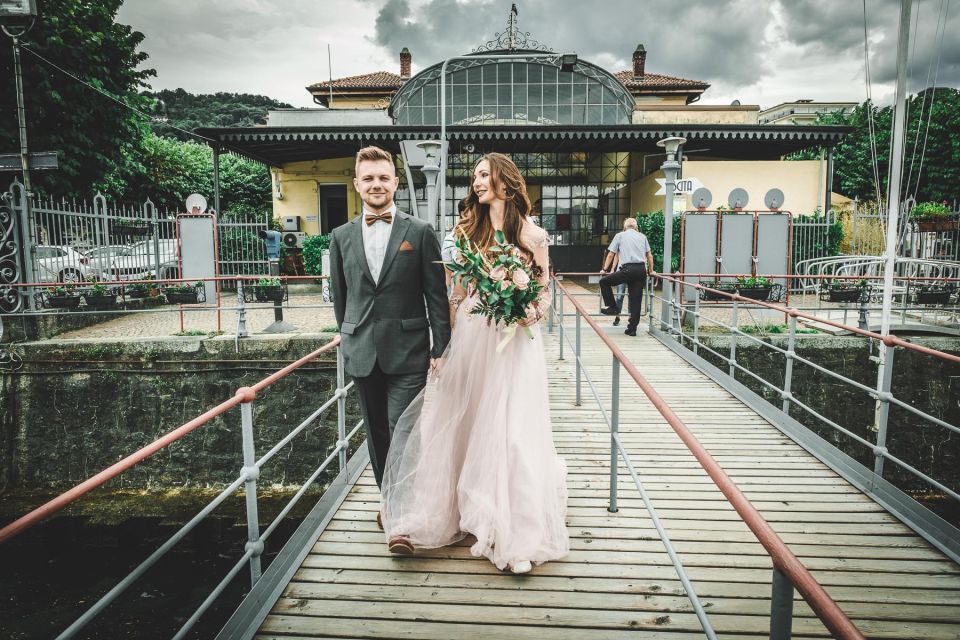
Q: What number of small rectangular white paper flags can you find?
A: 0